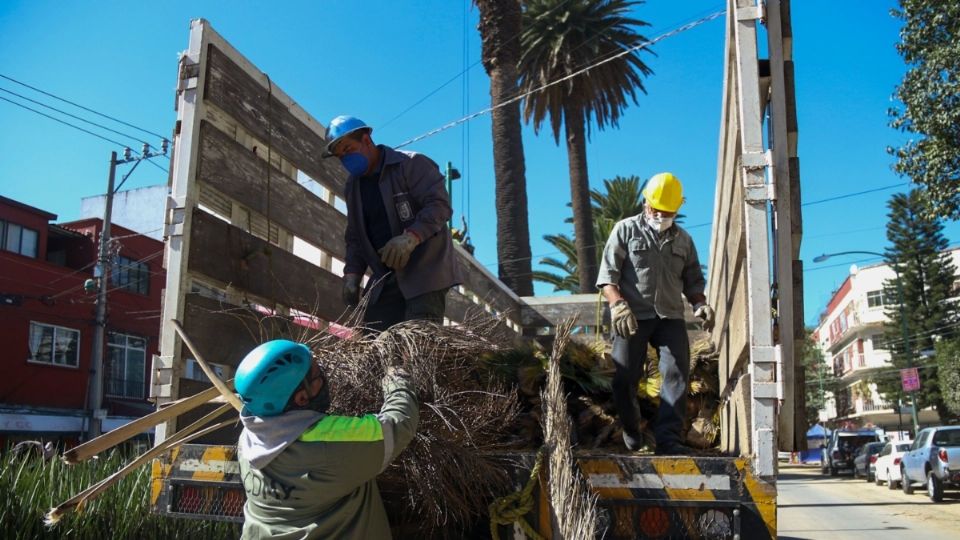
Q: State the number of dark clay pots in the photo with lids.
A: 0